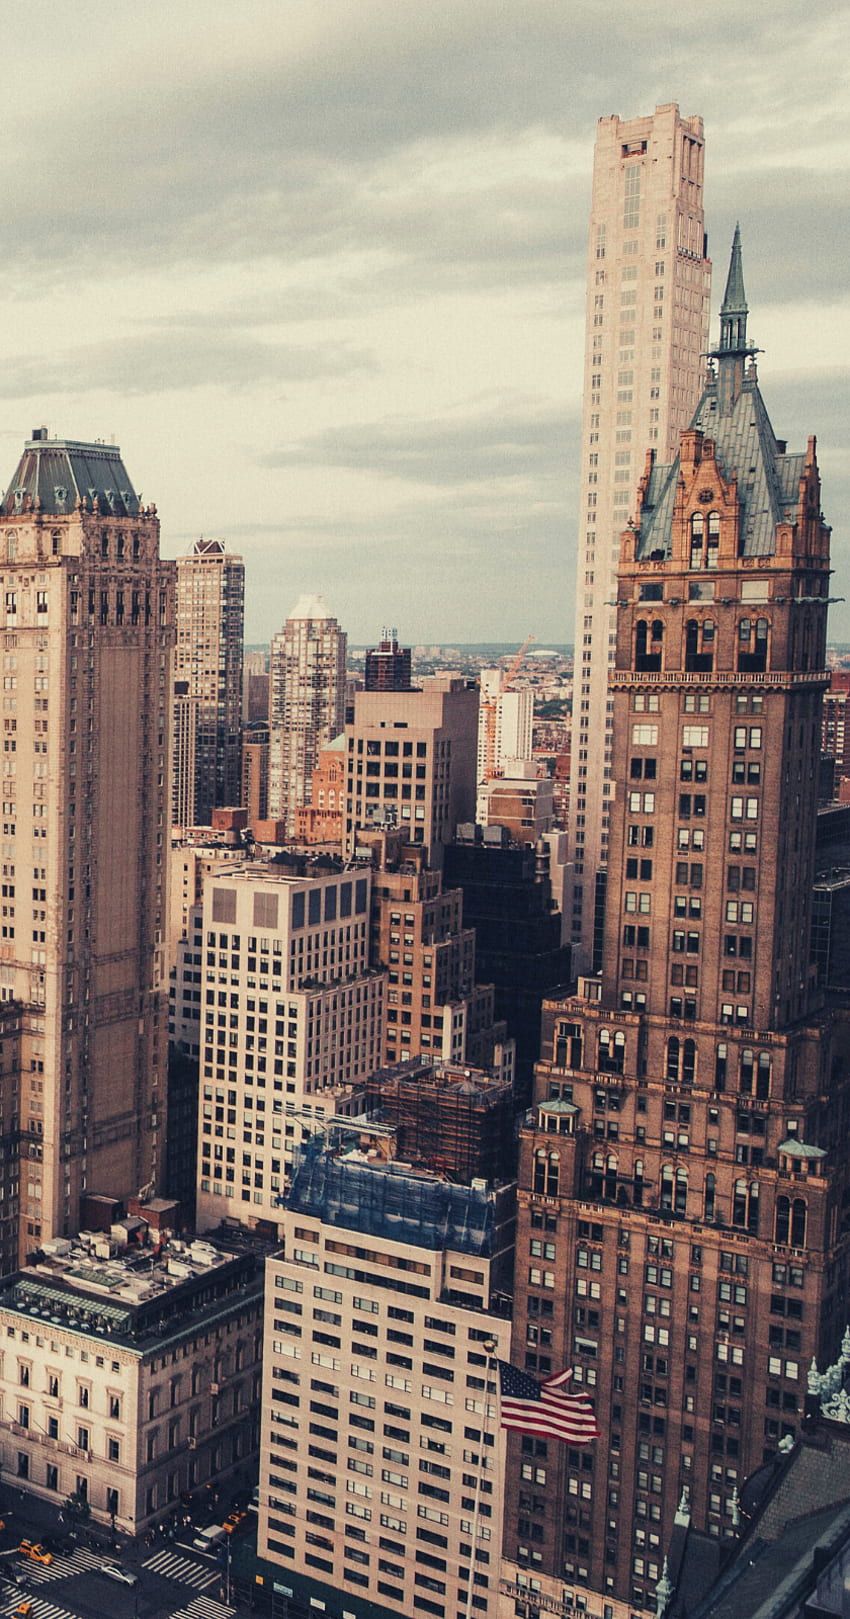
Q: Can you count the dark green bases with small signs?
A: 1